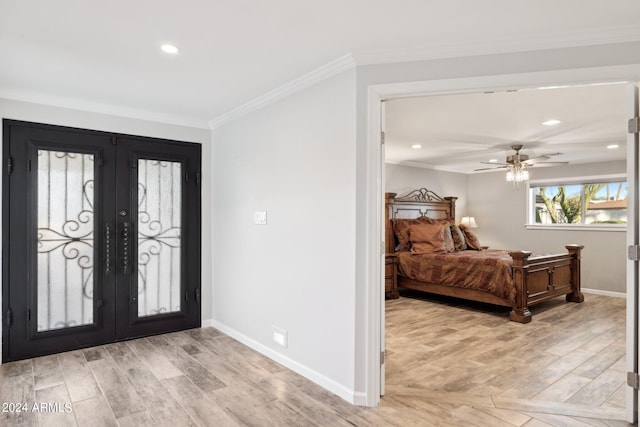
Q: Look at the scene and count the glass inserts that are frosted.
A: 2